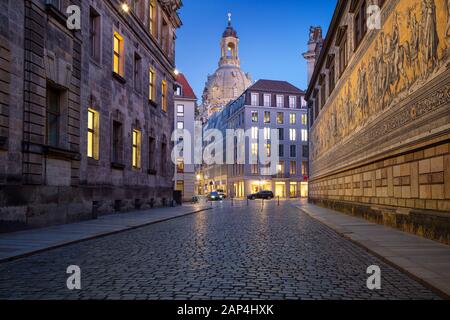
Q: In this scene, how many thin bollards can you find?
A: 5